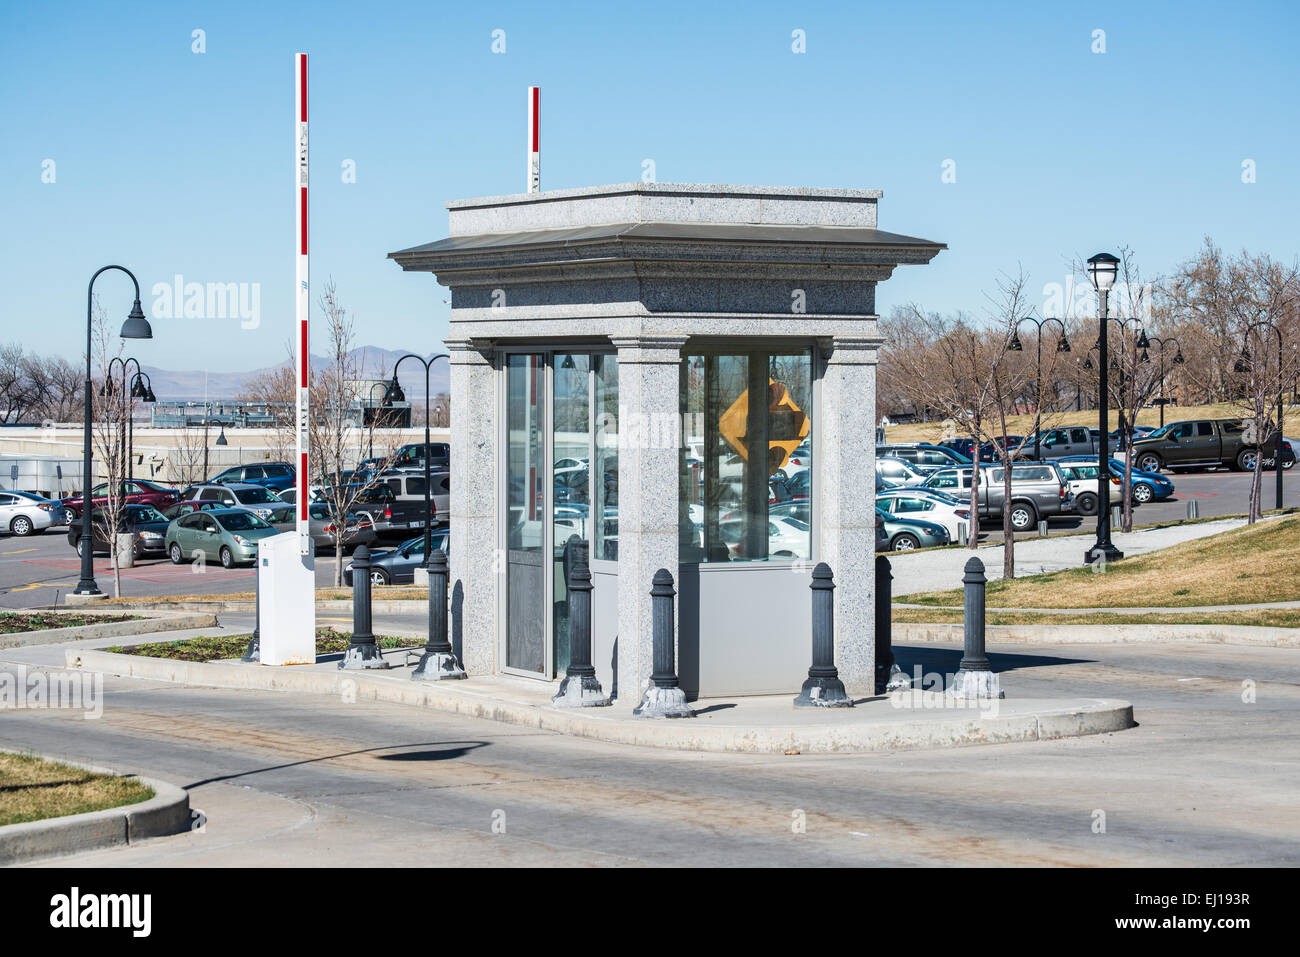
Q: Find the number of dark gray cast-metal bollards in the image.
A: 8